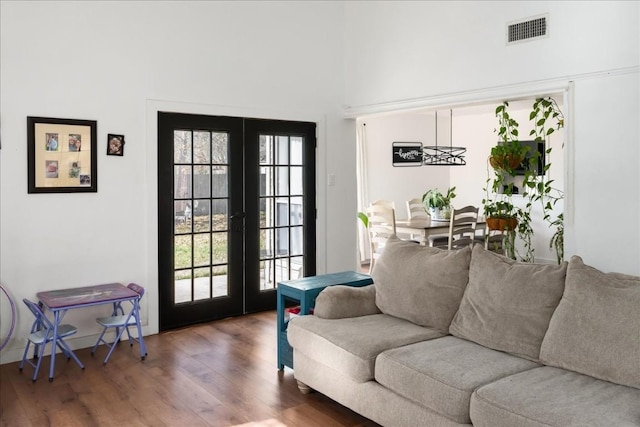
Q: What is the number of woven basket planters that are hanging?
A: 2